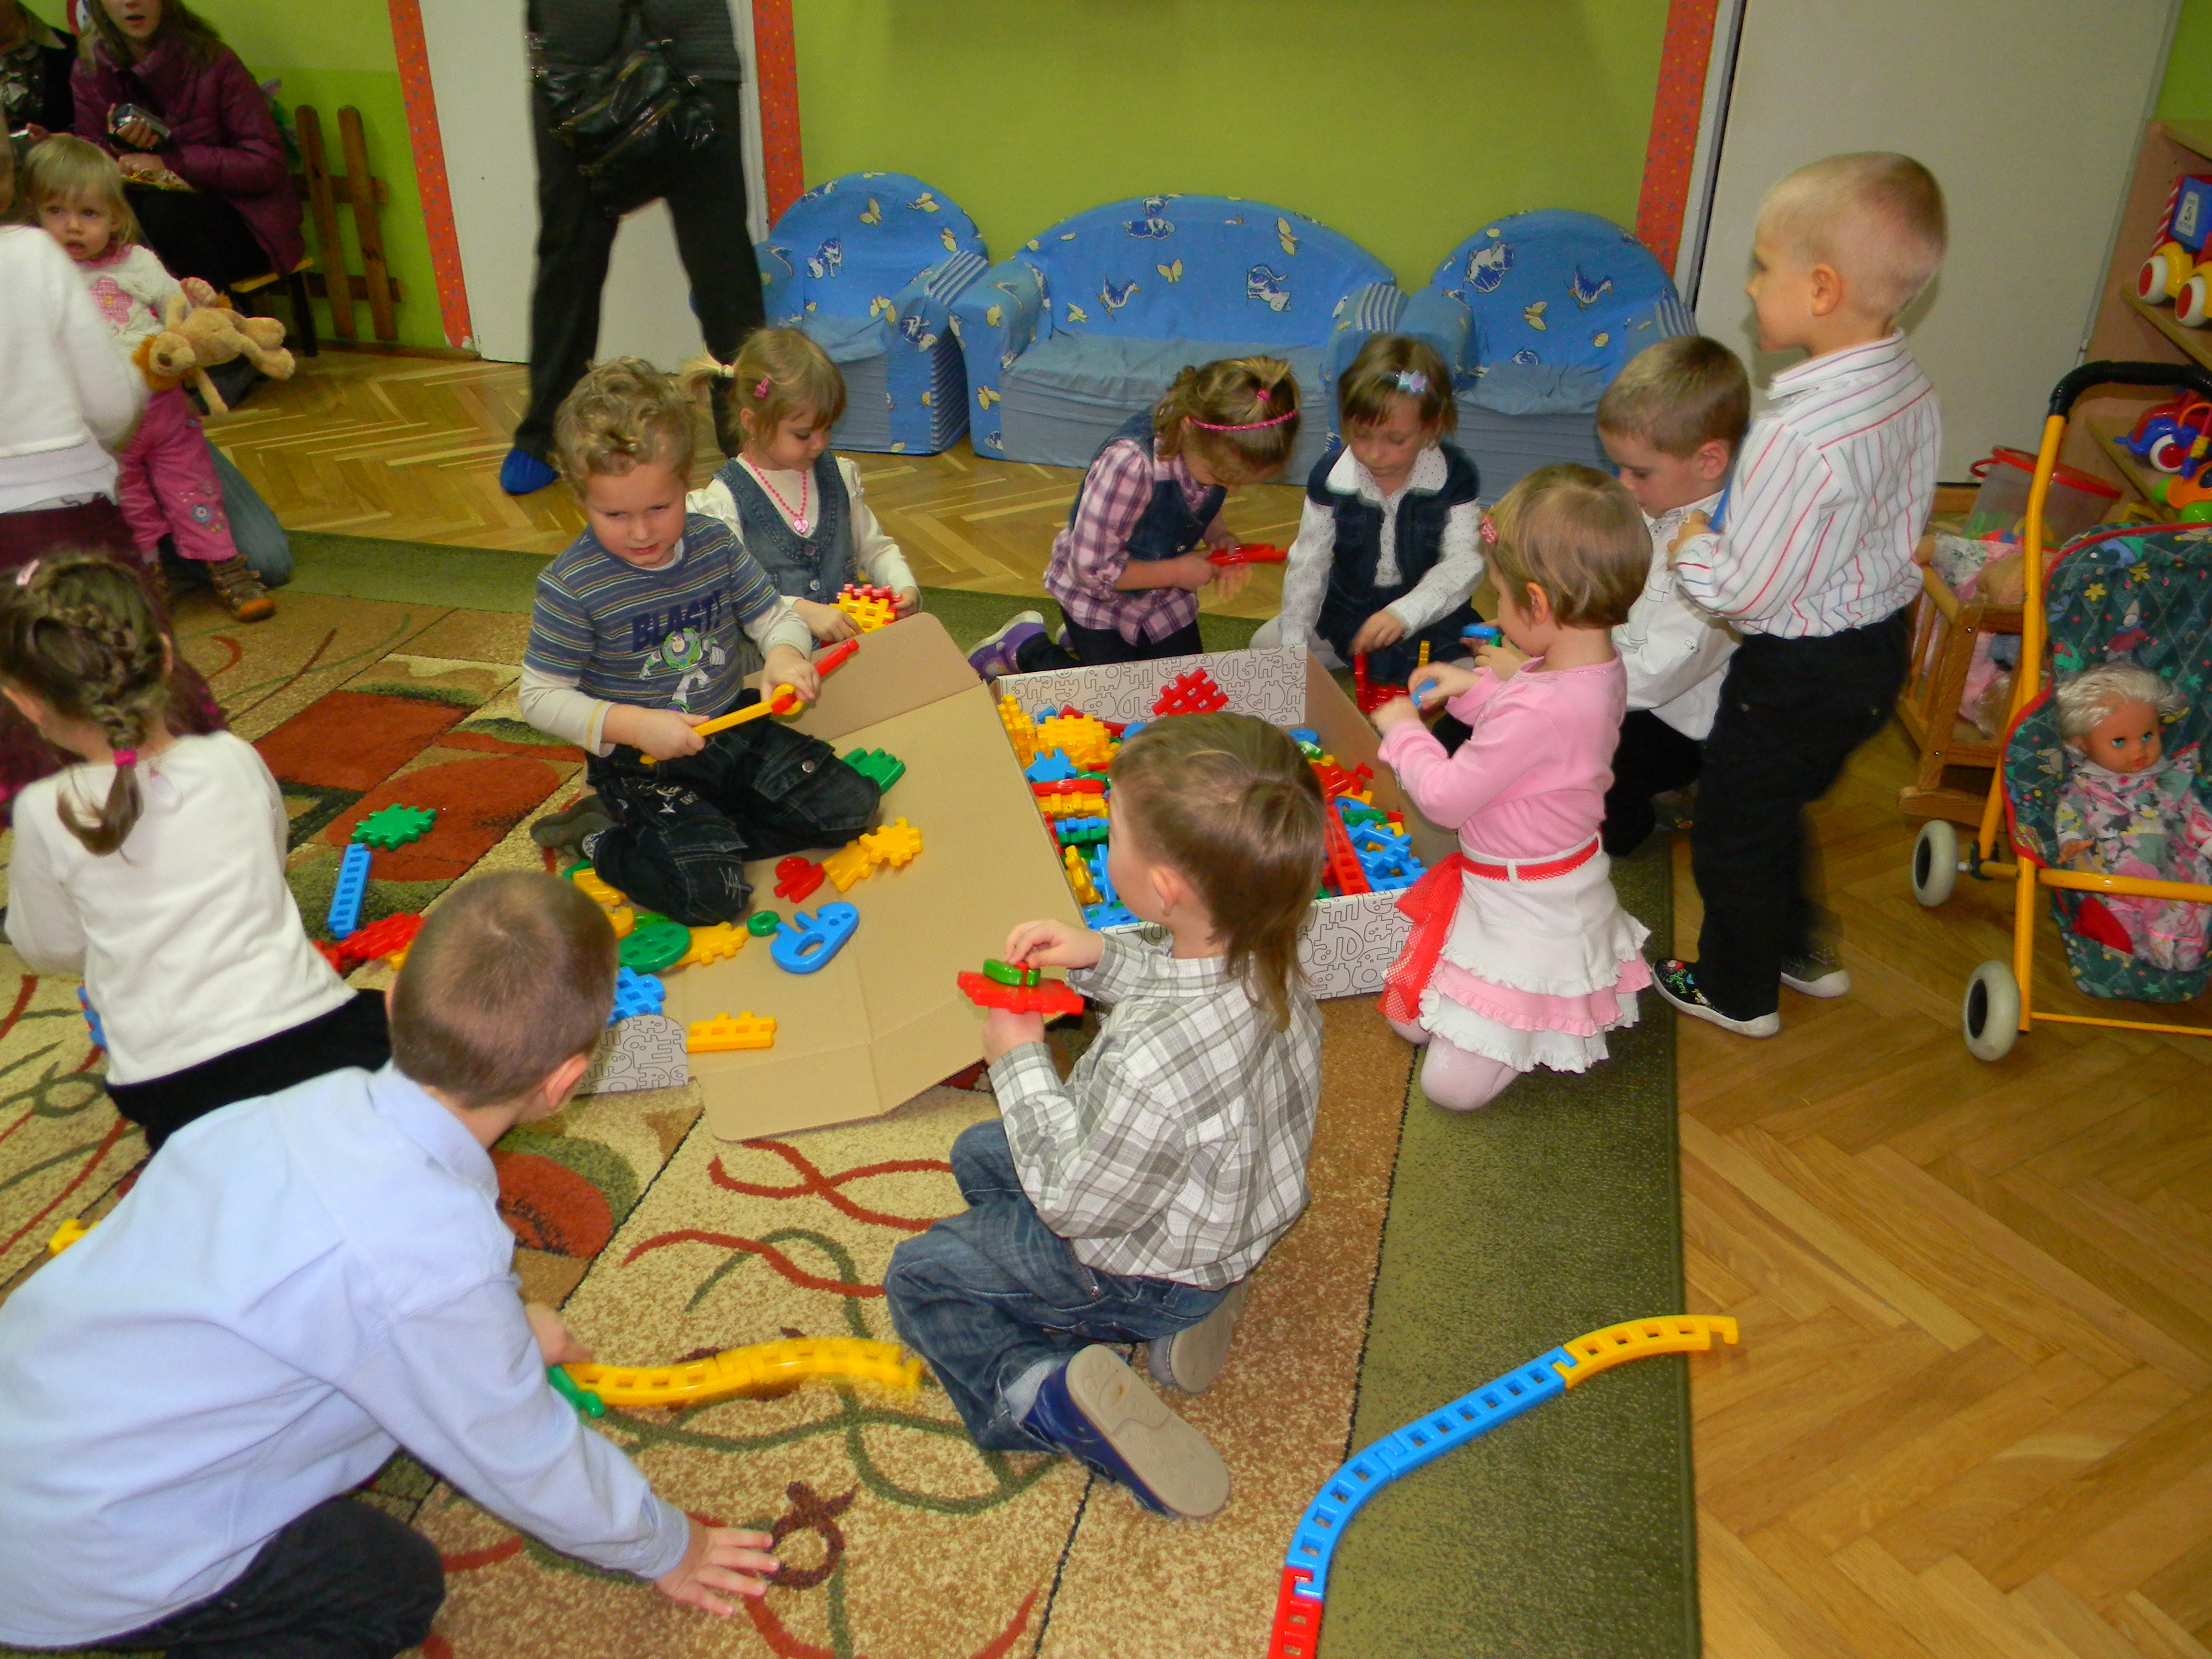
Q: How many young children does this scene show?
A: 12